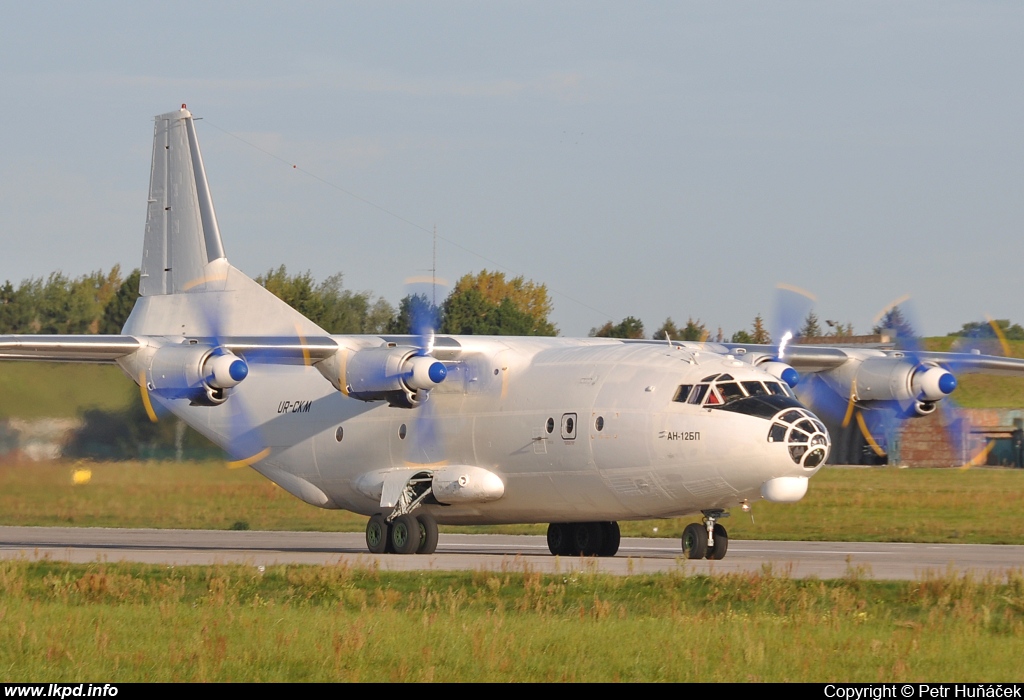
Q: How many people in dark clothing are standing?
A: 0